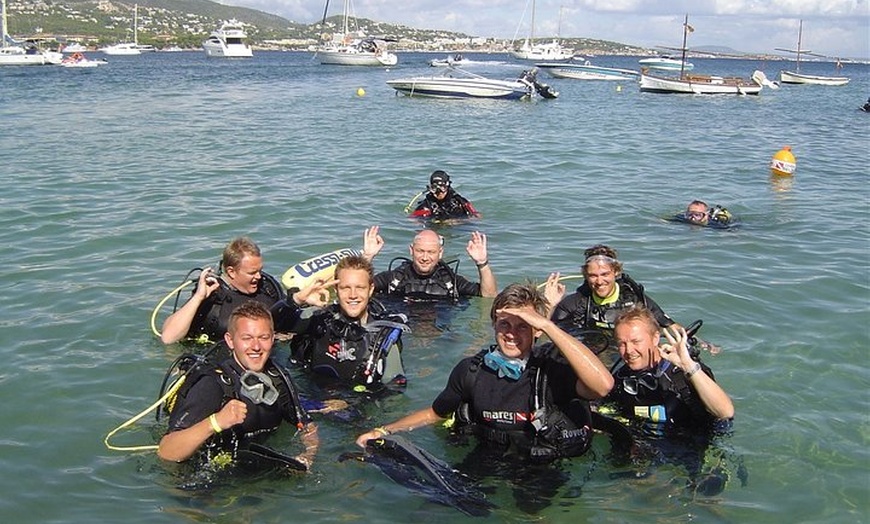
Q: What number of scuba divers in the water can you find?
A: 9